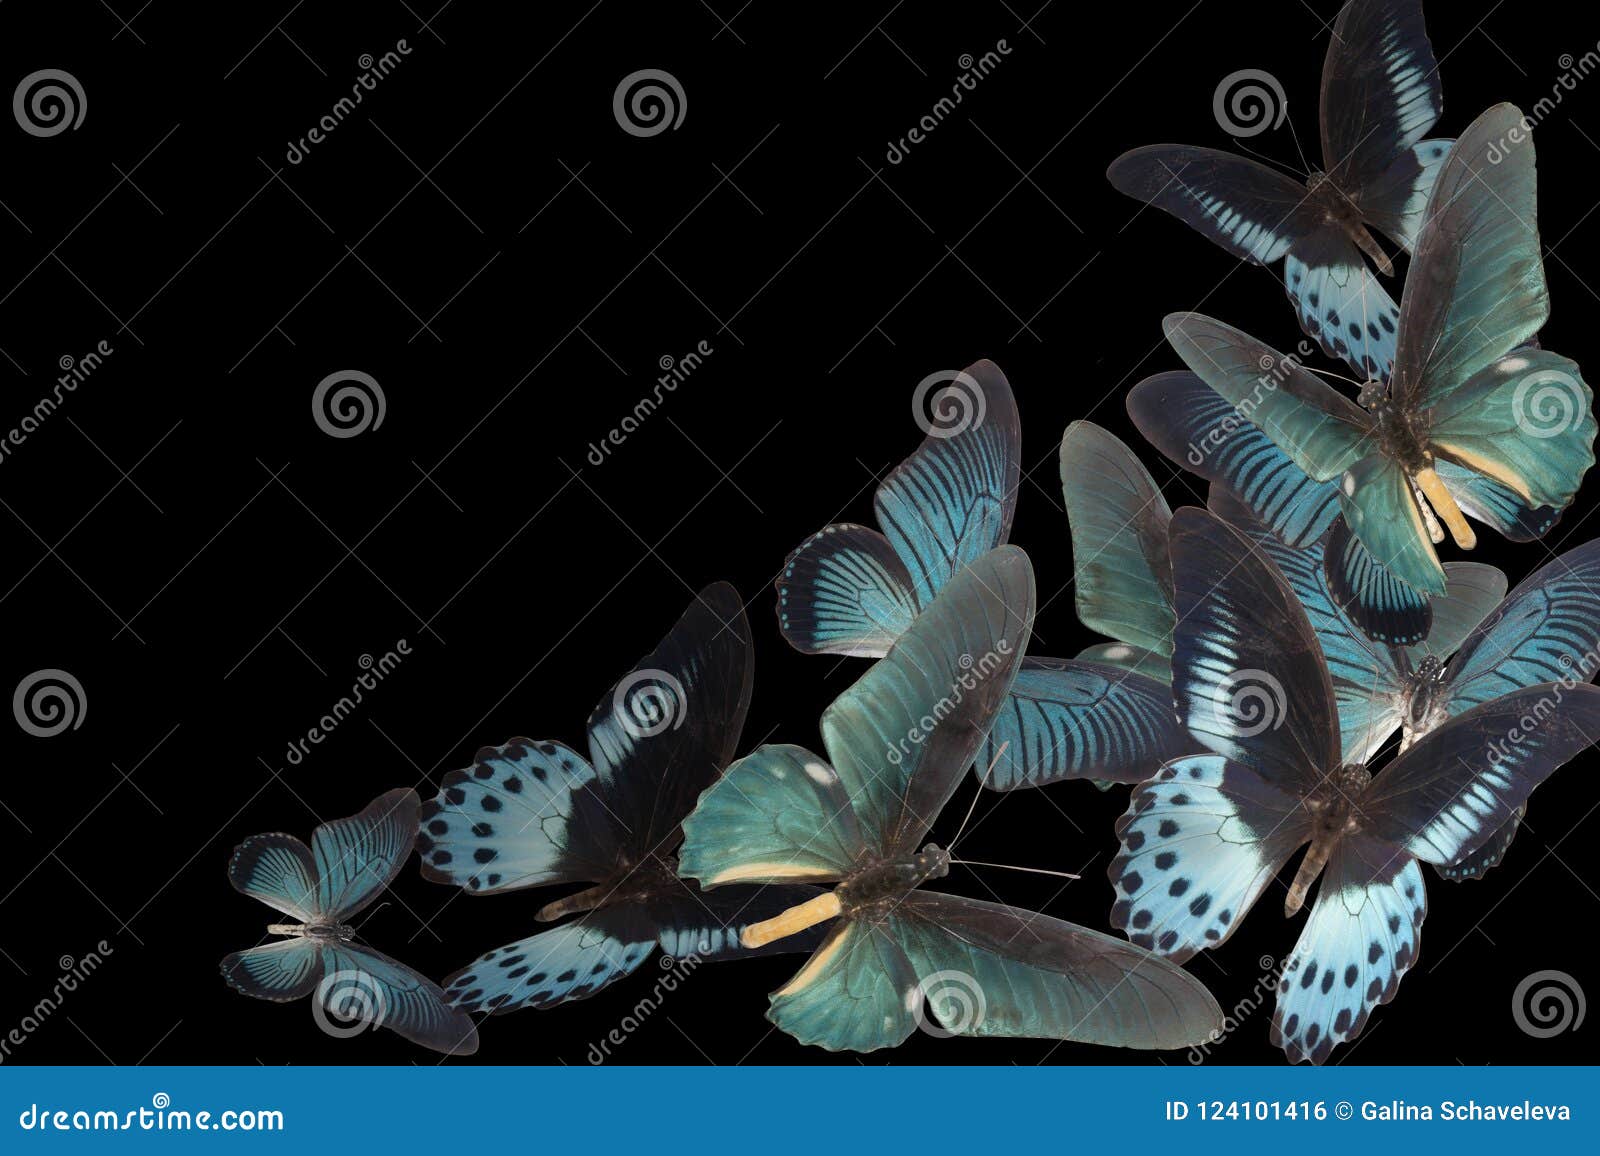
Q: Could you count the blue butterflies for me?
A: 7